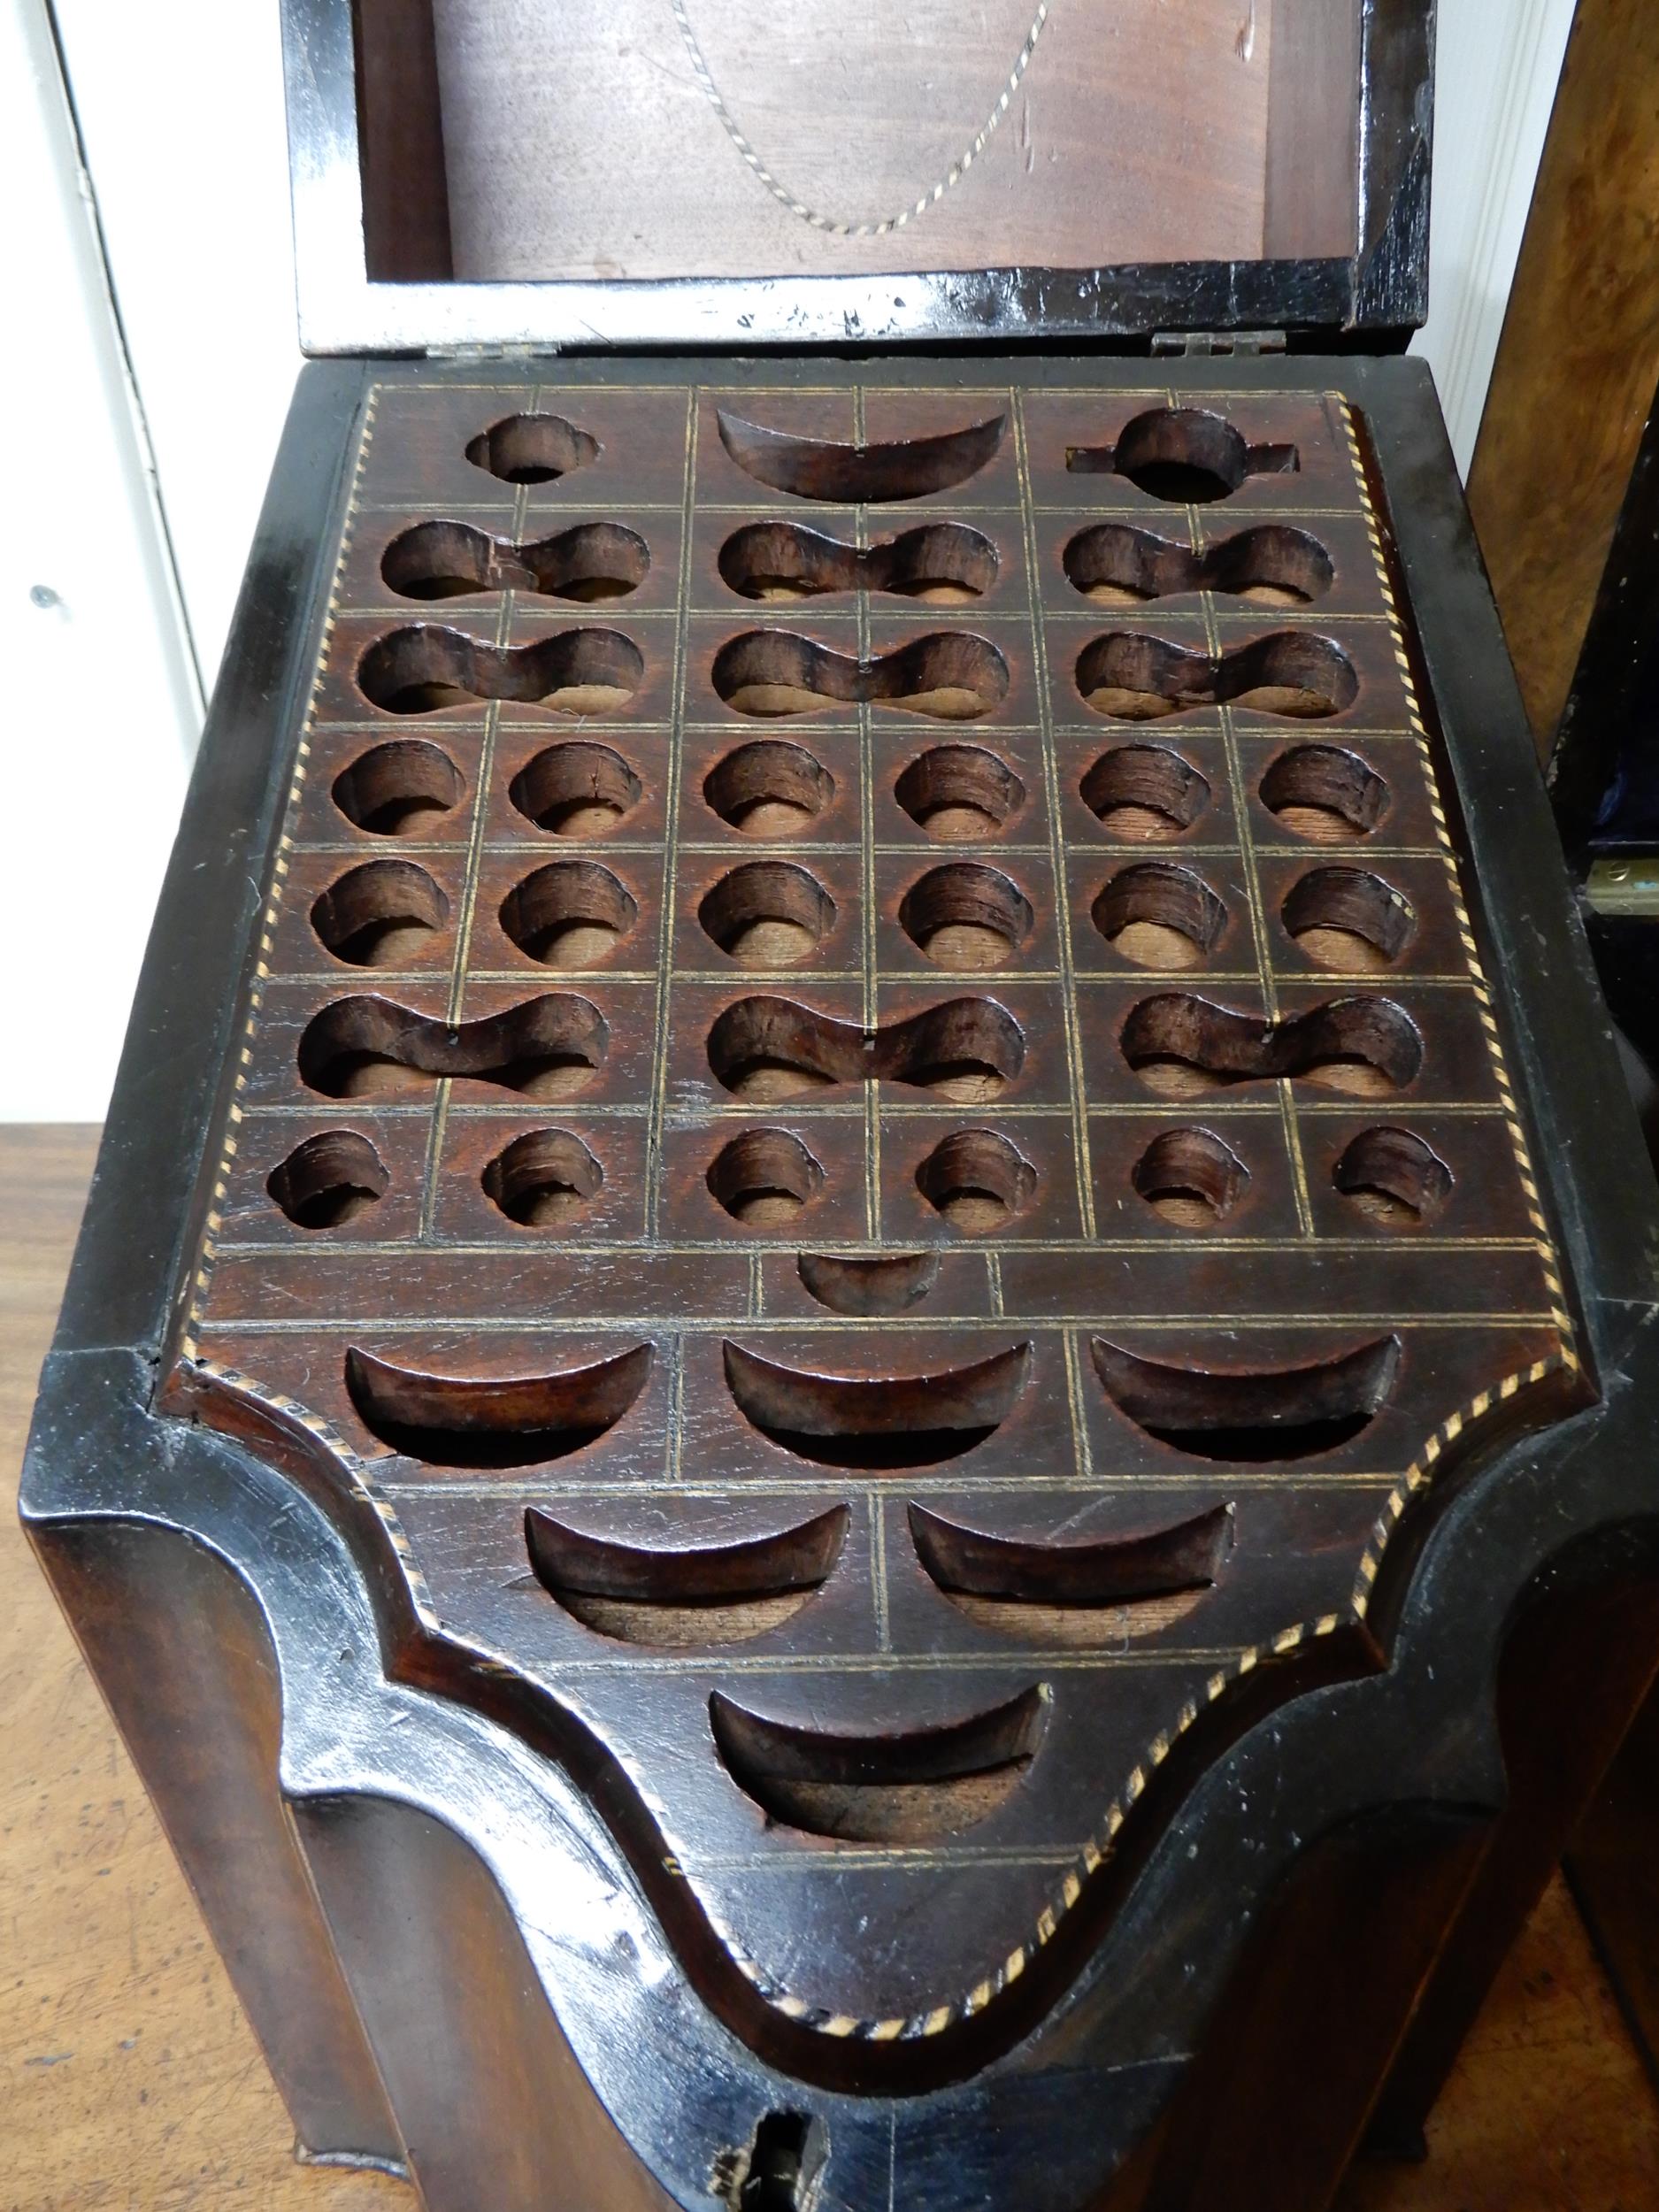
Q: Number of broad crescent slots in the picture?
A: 7